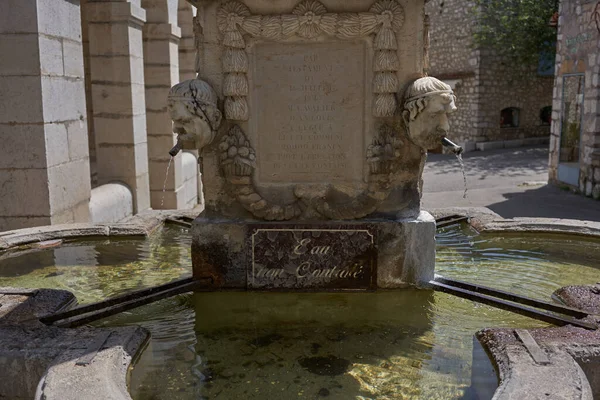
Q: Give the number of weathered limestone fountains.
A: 1